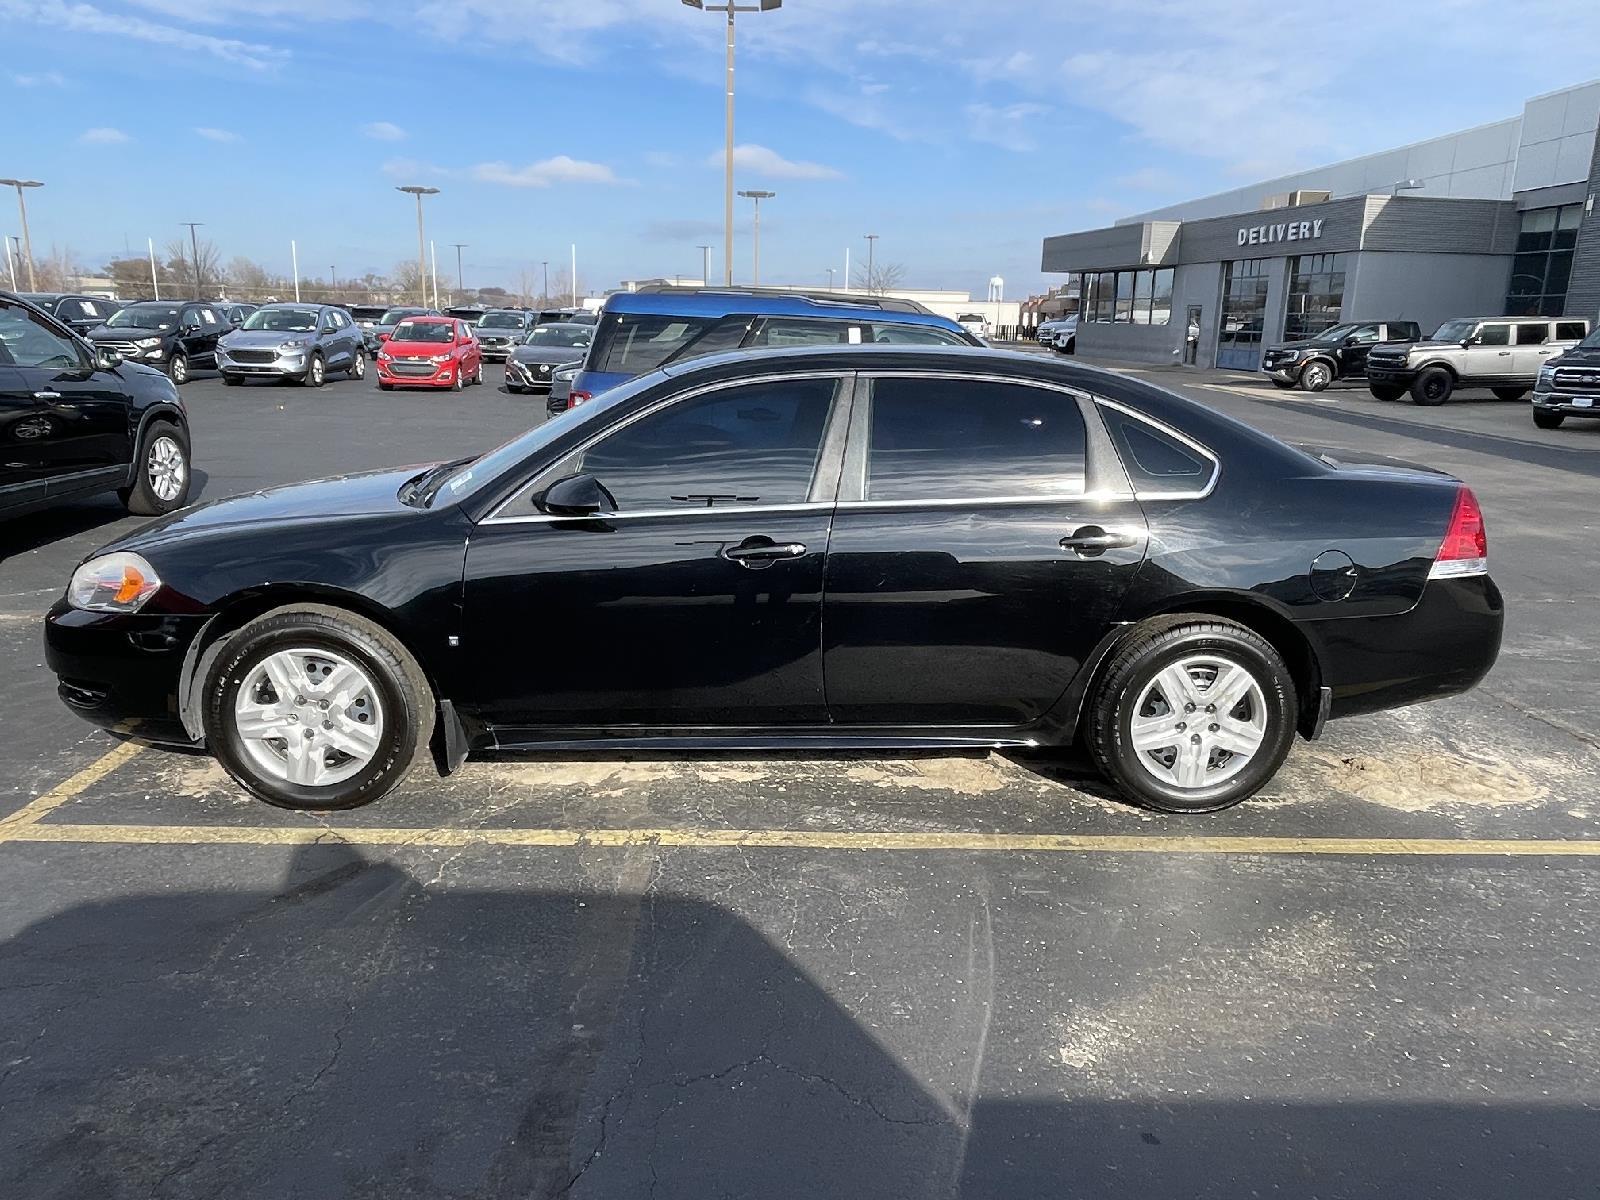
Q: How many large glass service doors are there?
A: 2